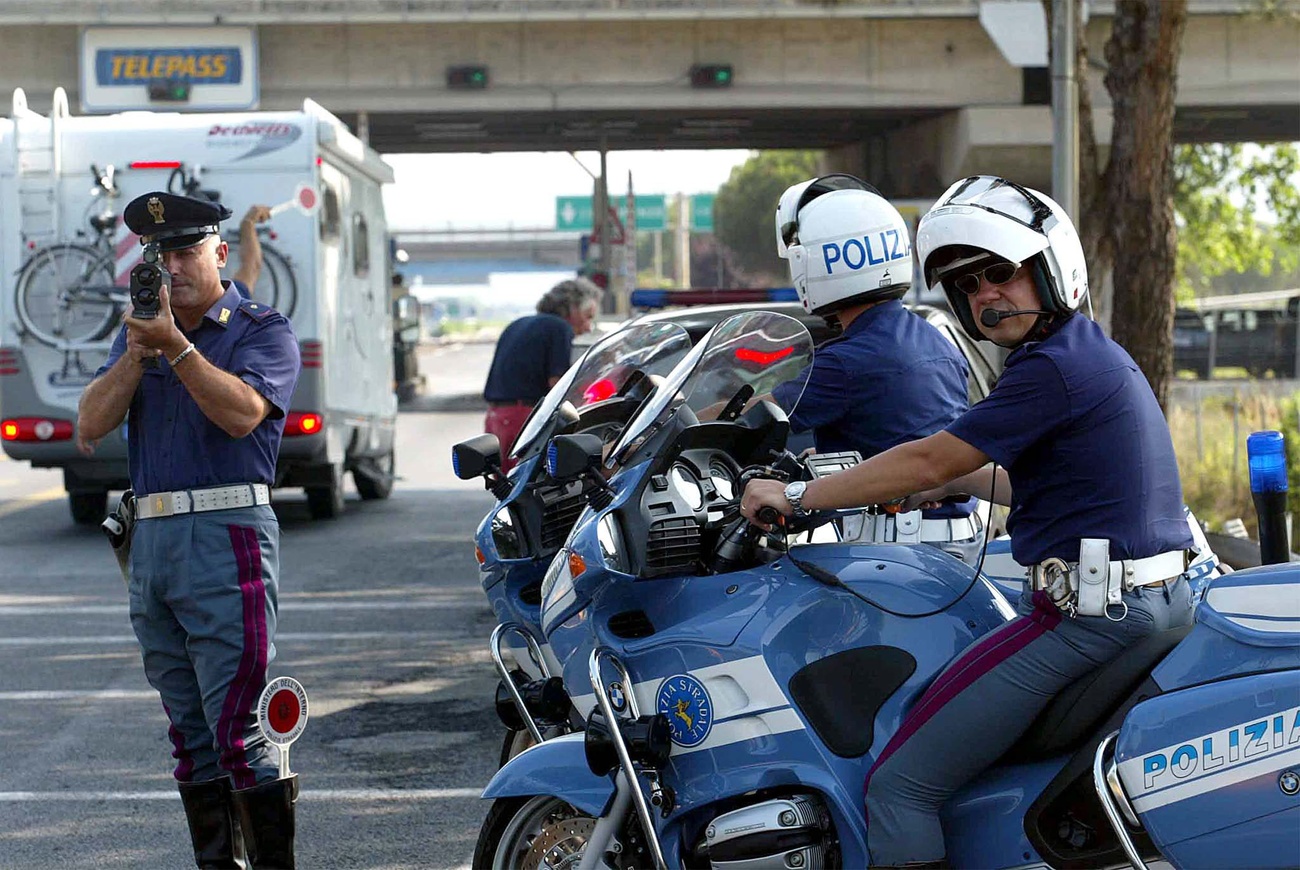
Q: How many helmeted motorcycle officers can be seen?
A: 2